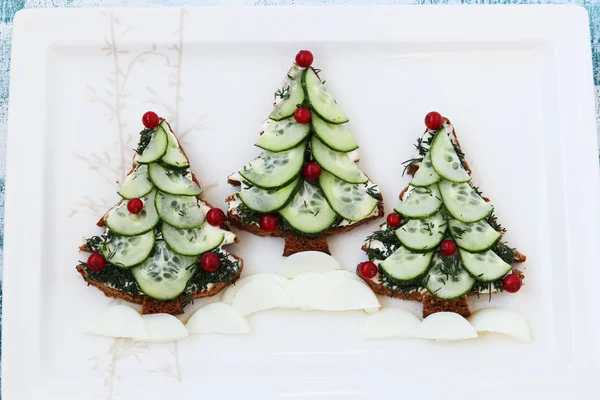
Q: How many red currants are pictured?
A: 14